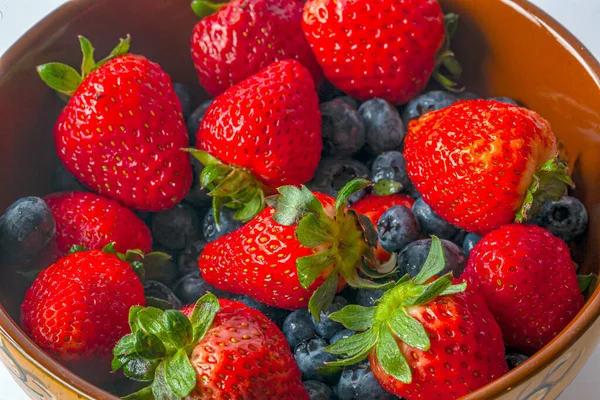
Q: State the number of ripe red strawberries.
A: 12